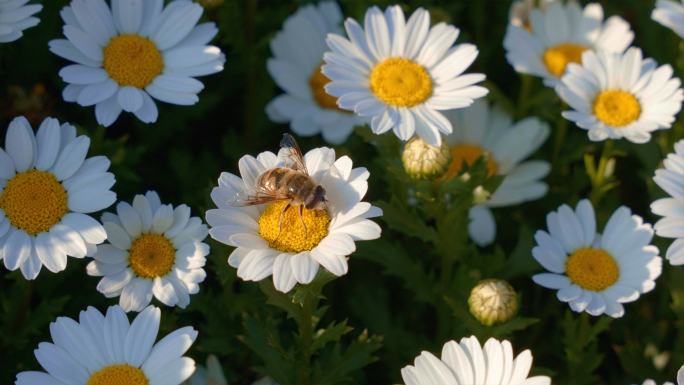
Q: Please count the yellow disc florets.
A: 11